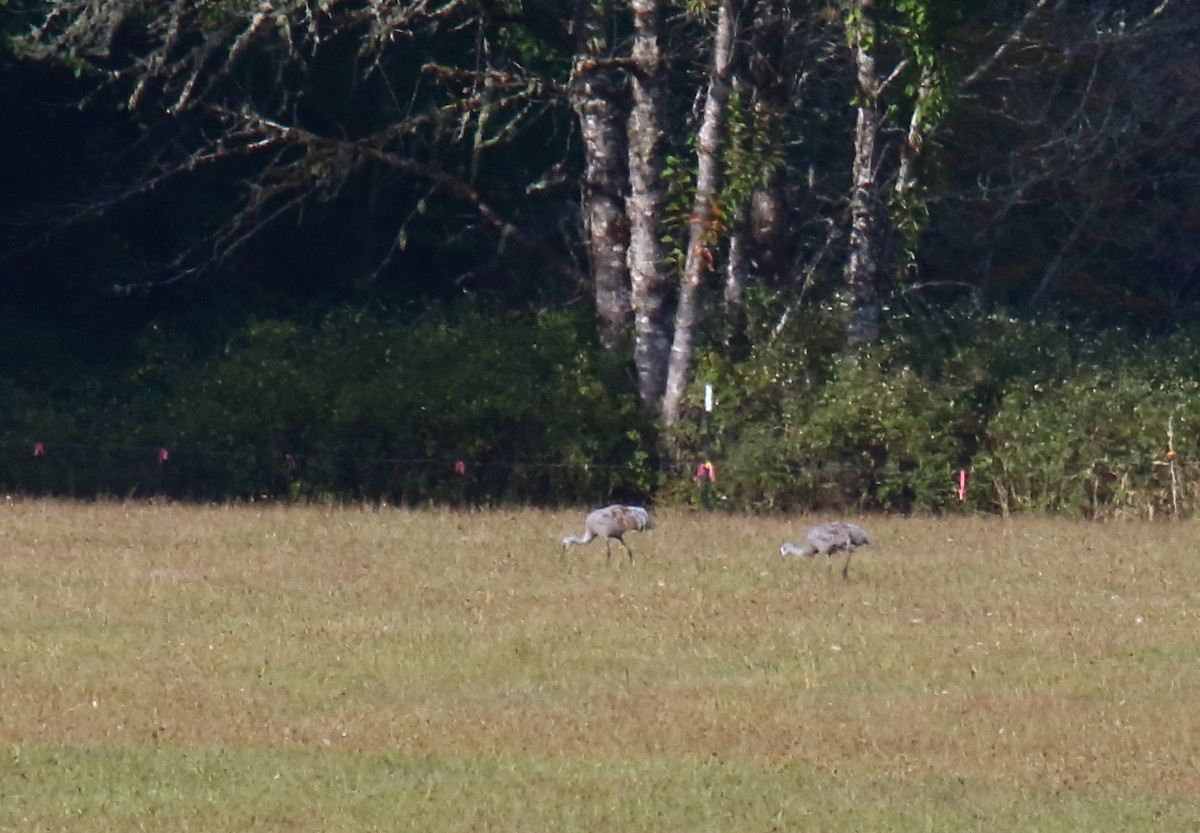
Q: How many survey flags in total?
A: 6